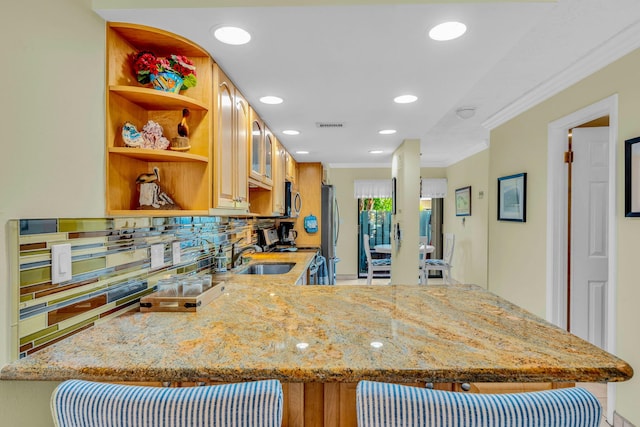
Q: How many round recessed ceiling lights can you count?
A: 8